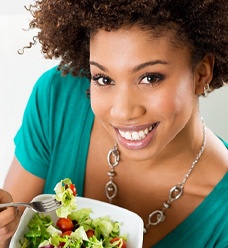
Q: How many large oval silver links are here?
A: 4